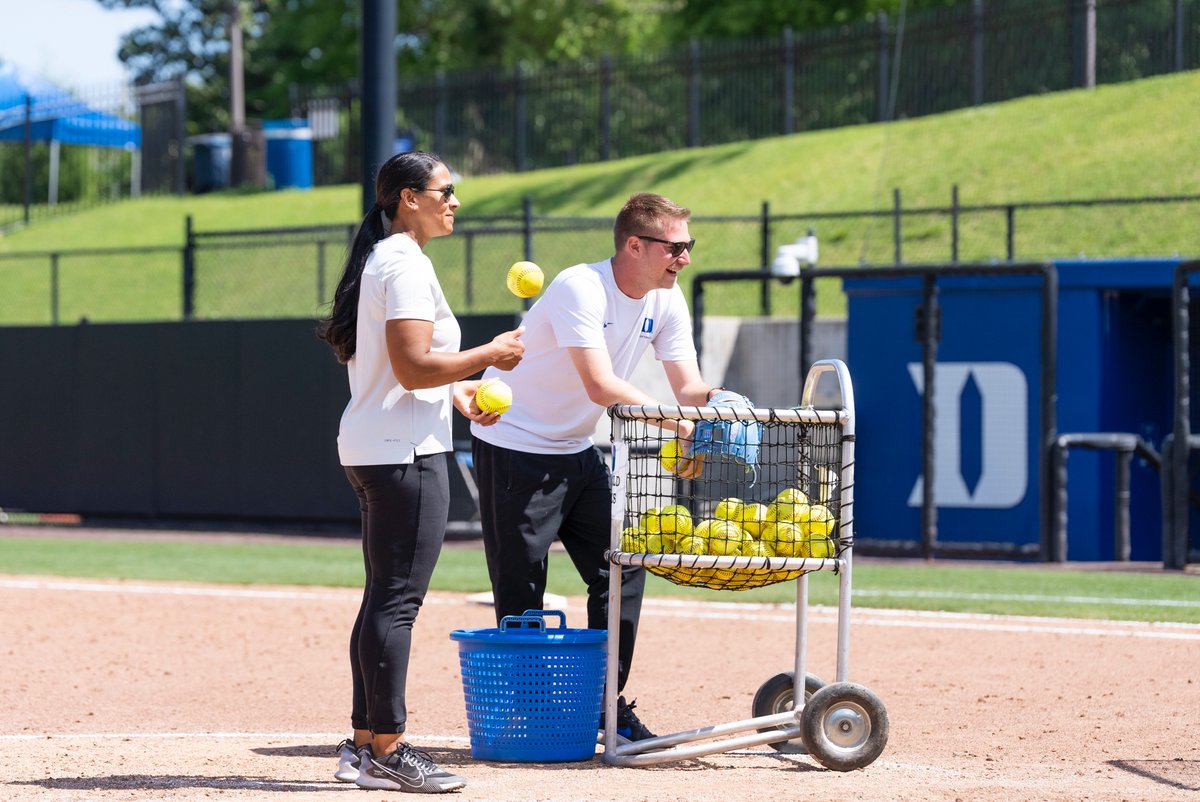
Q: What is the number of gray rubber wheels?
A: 2